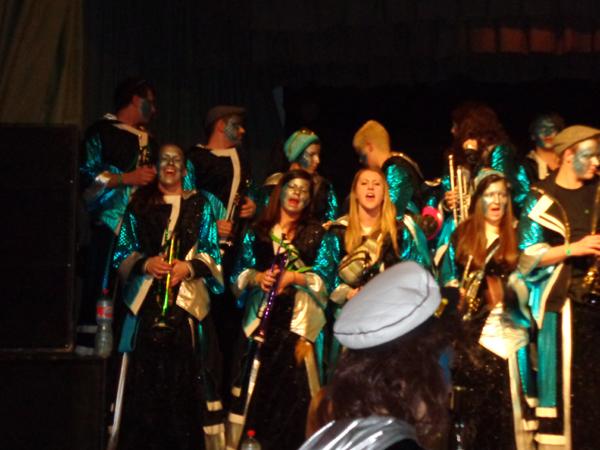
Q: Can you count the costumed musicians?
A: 11